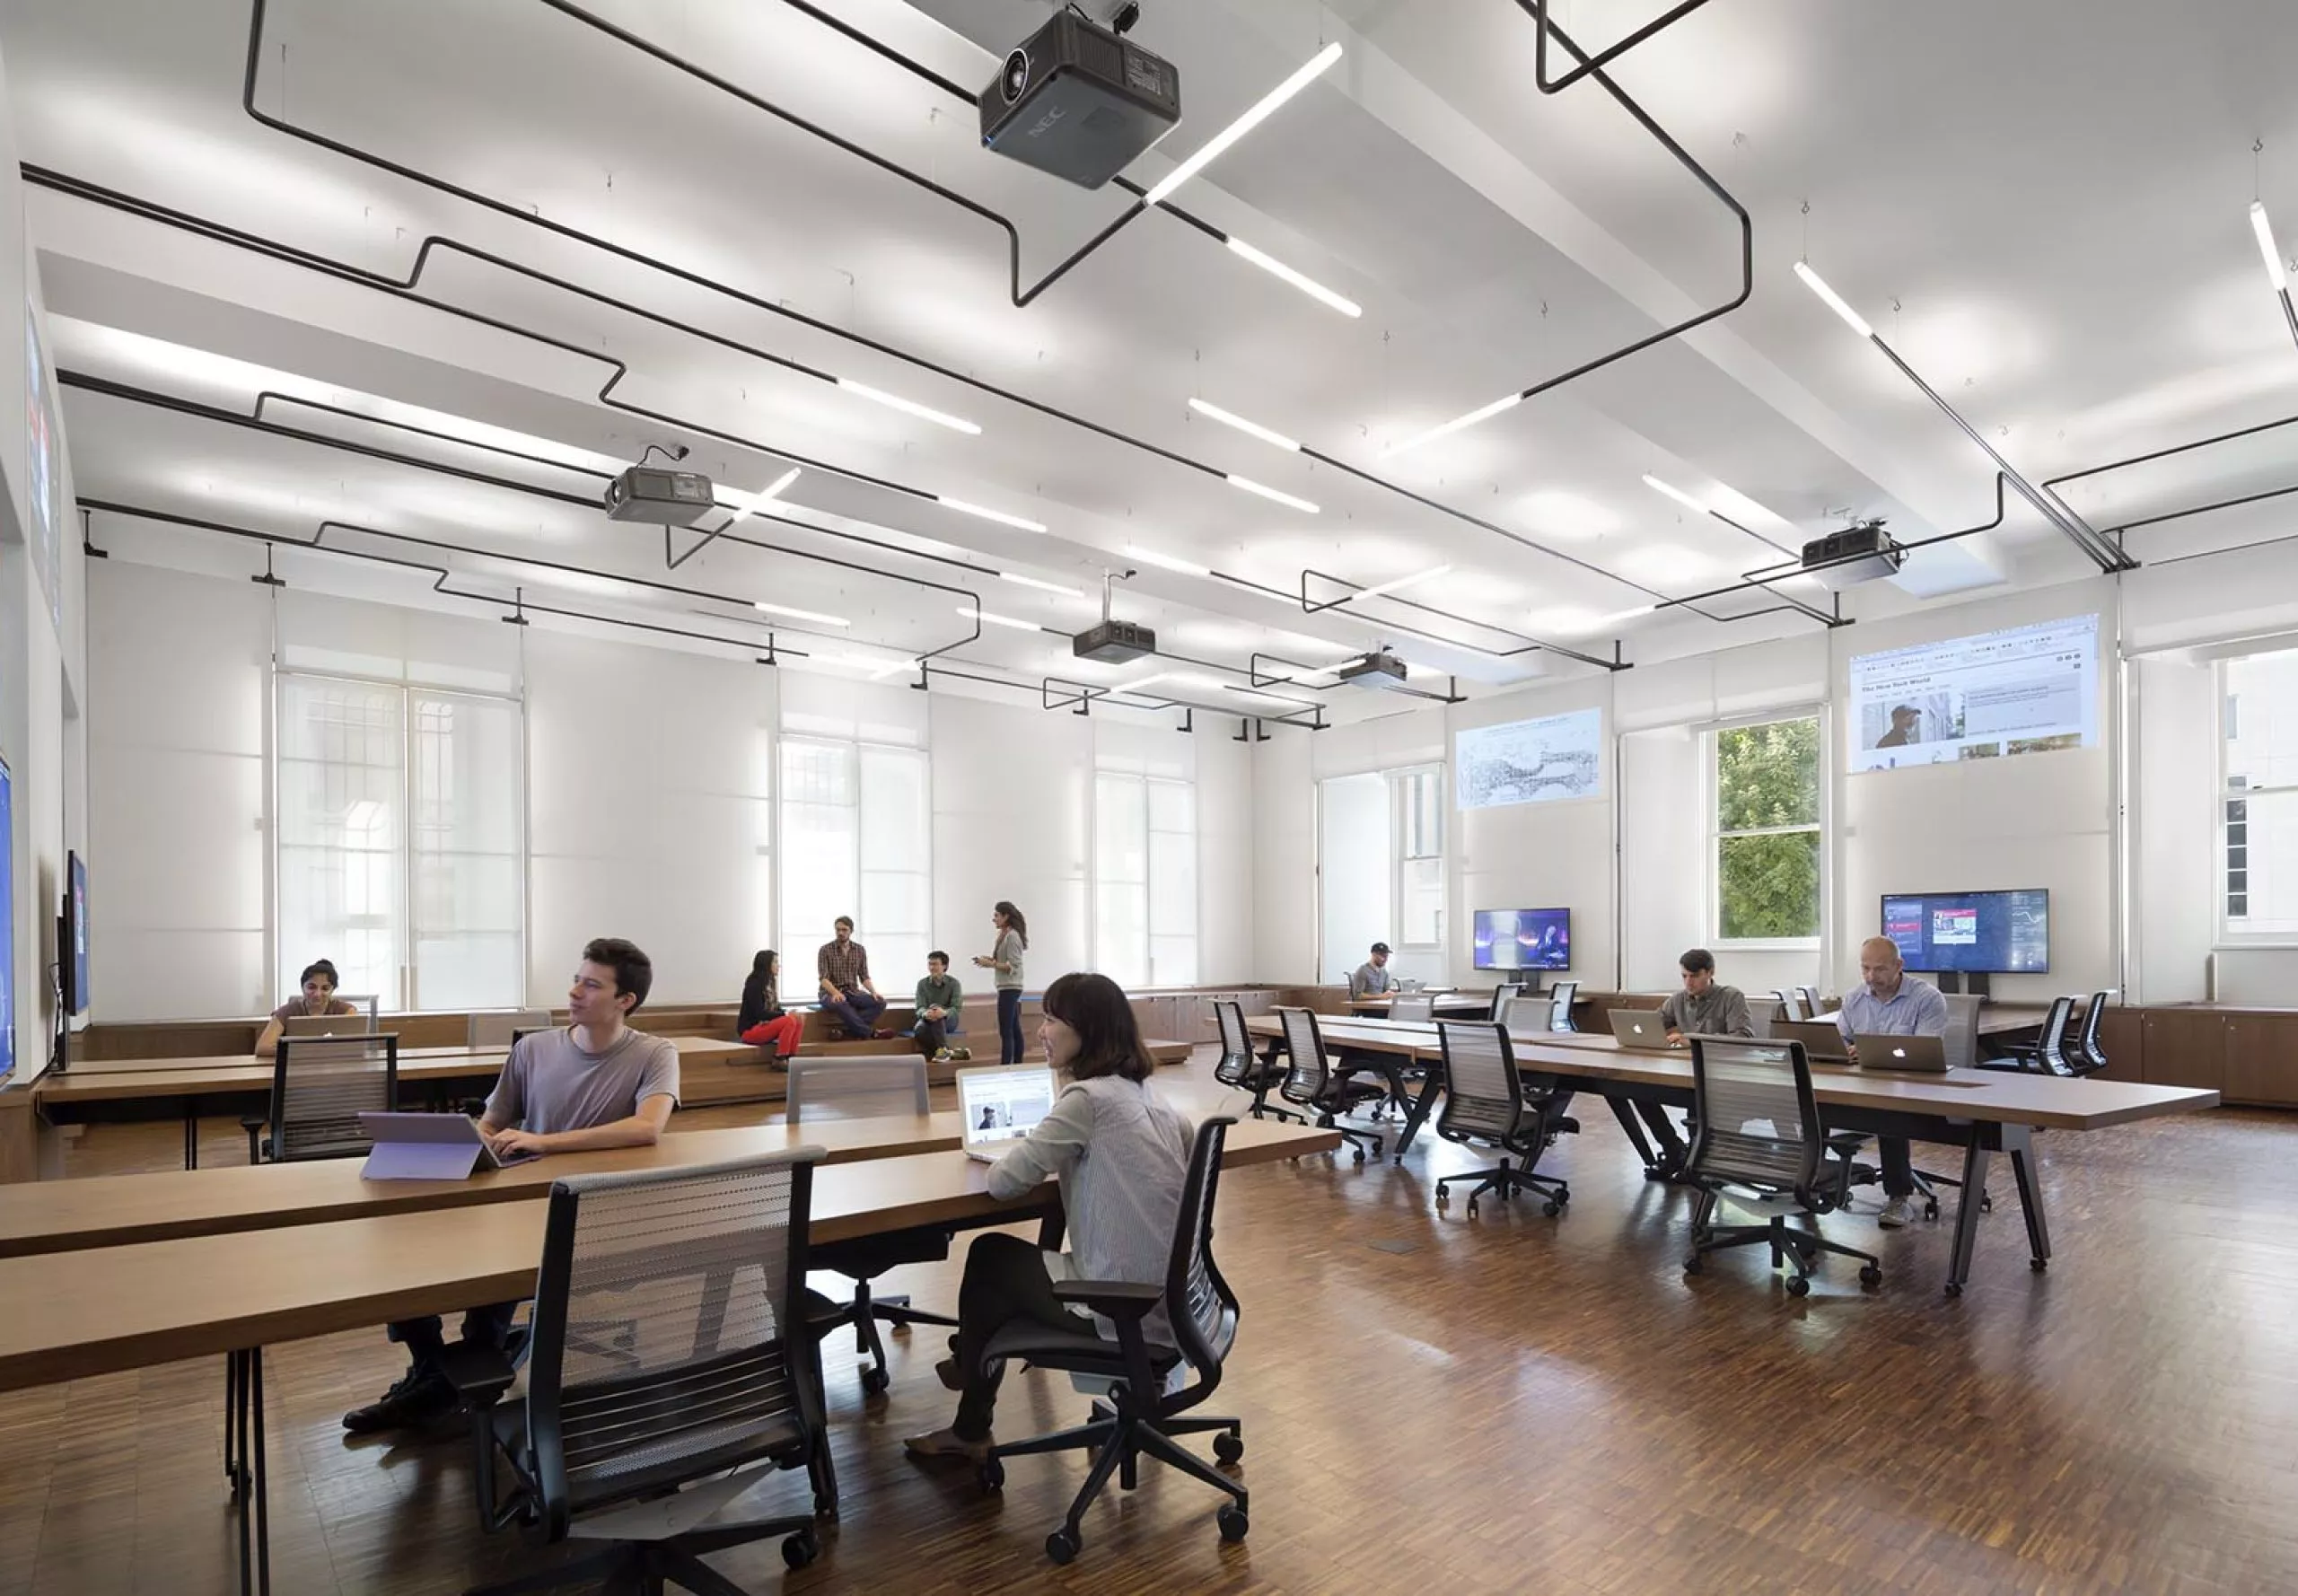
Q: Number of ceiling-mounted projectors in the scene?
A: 5